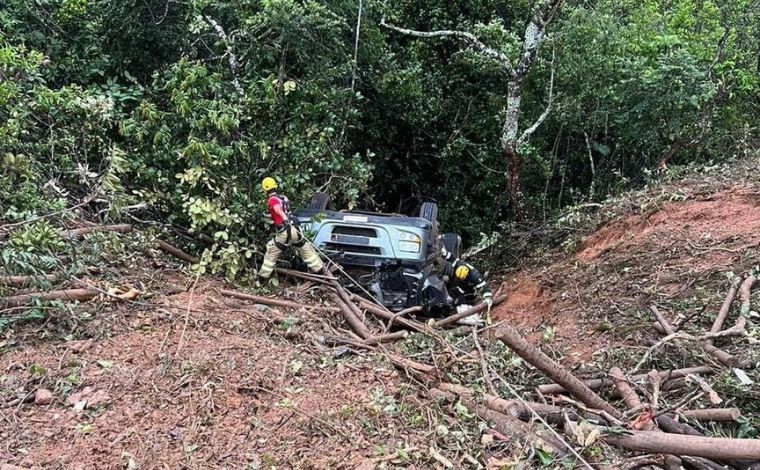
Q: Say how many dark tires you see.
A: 3